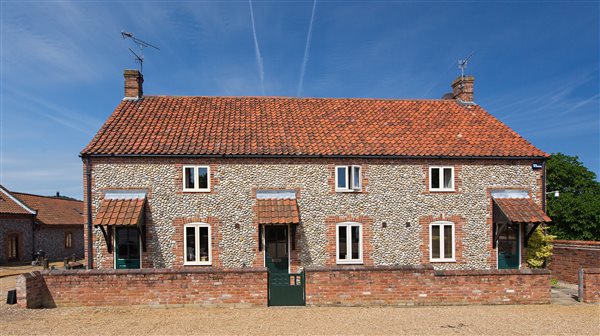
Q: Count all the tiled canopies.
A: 3